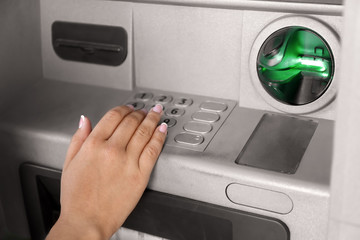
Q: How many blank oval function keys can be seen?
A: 4